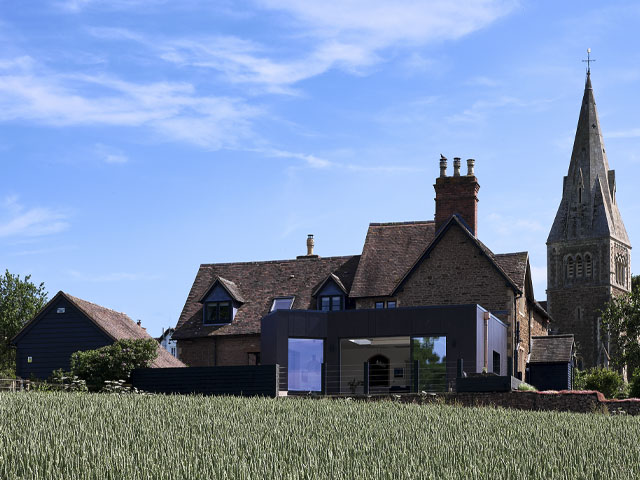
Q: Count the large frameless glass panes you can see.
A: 3